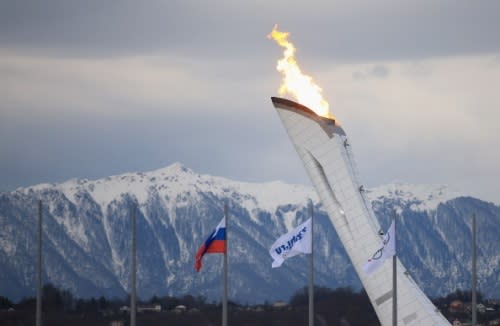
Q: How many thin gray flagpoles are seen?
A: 6